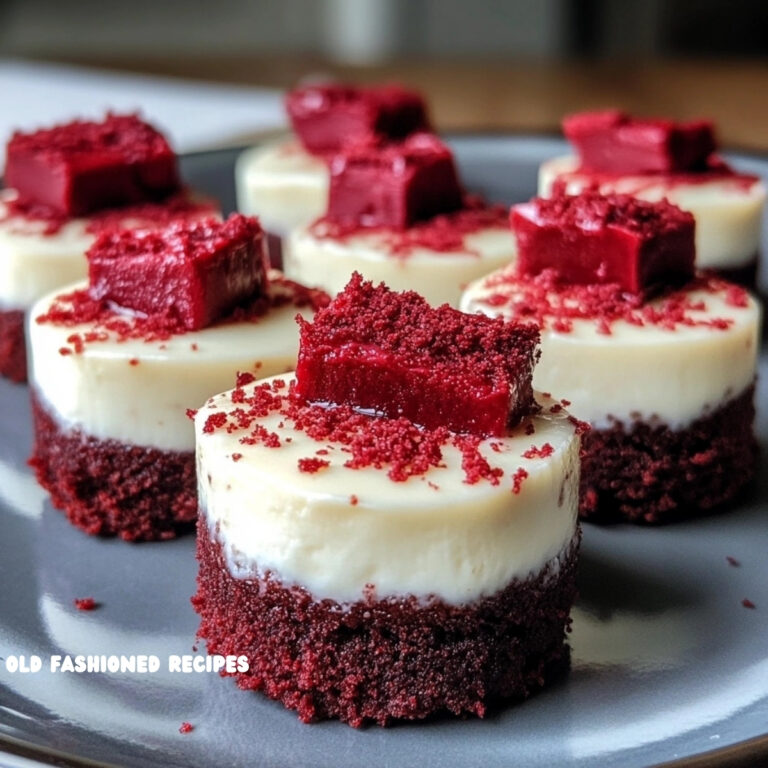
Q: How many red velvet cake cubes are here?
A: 7